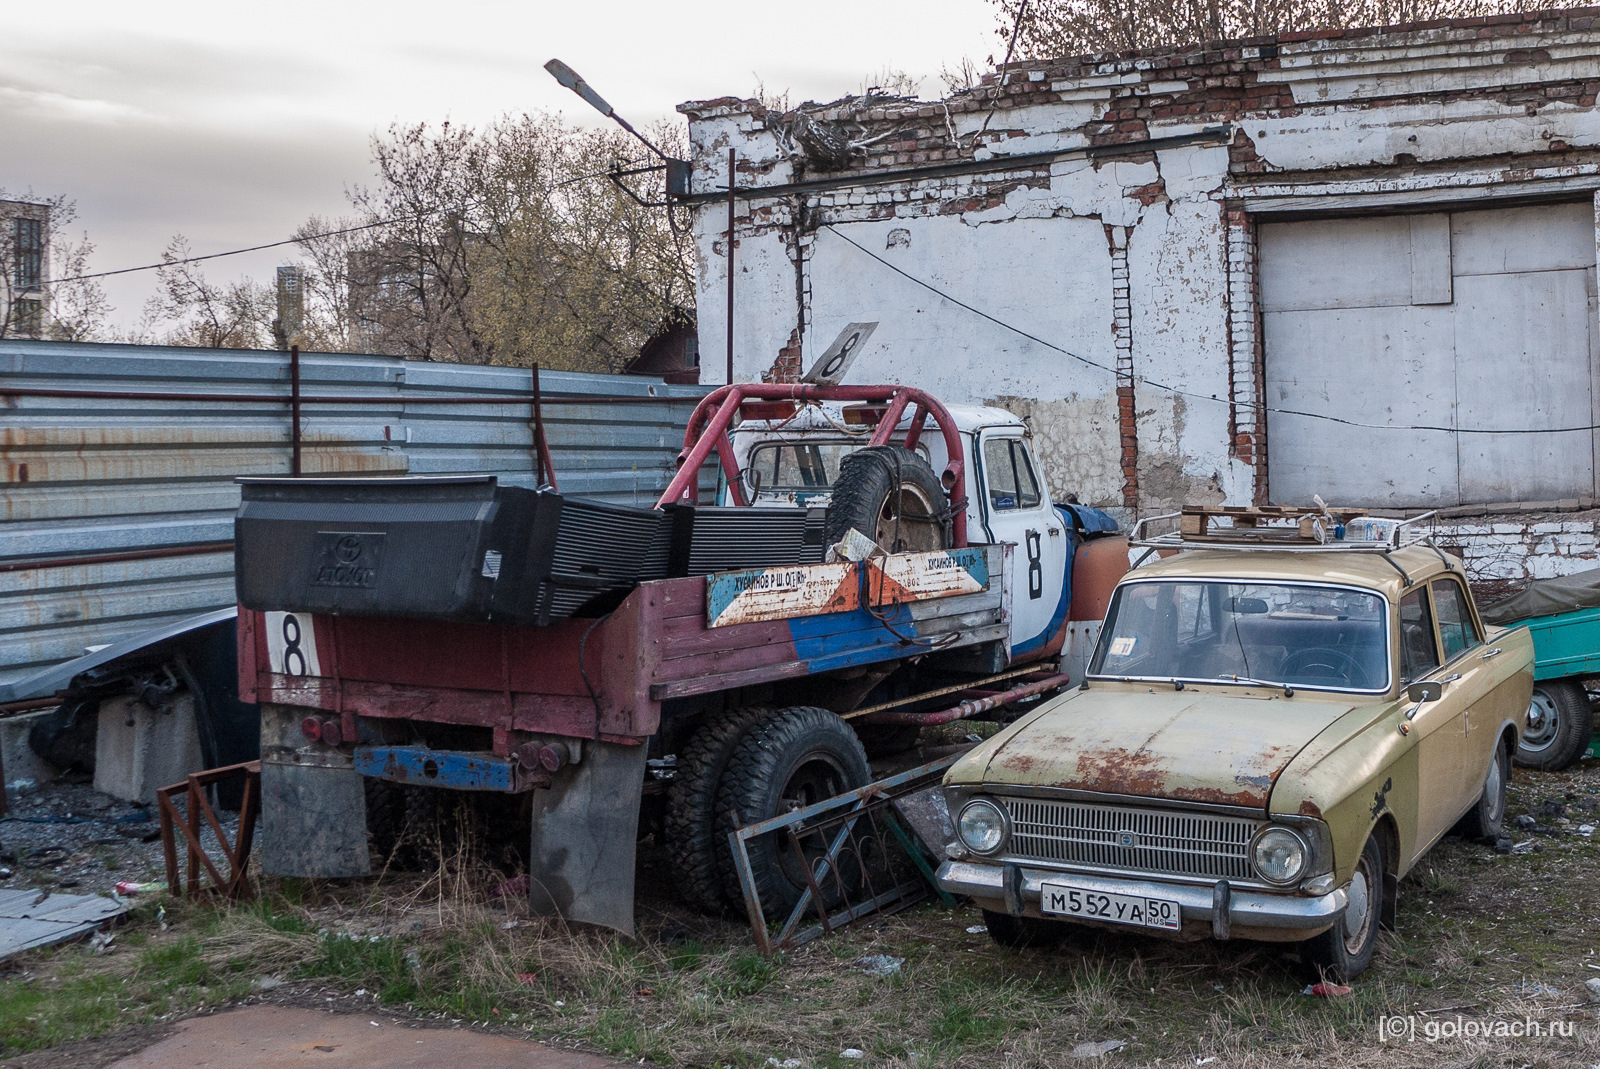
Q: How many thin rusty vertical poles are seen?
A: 3